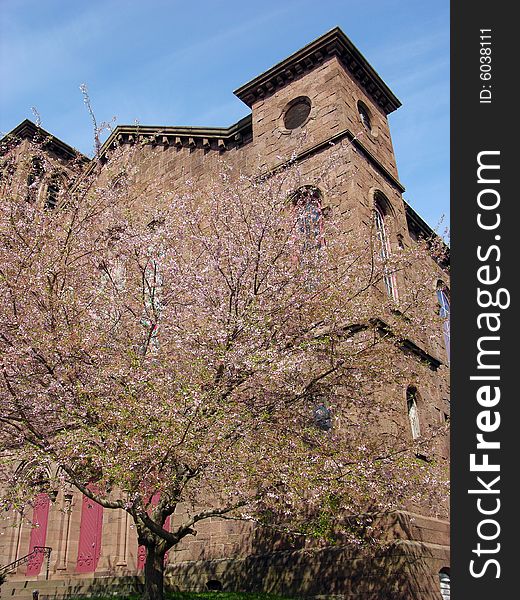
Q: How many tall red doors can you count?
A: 3